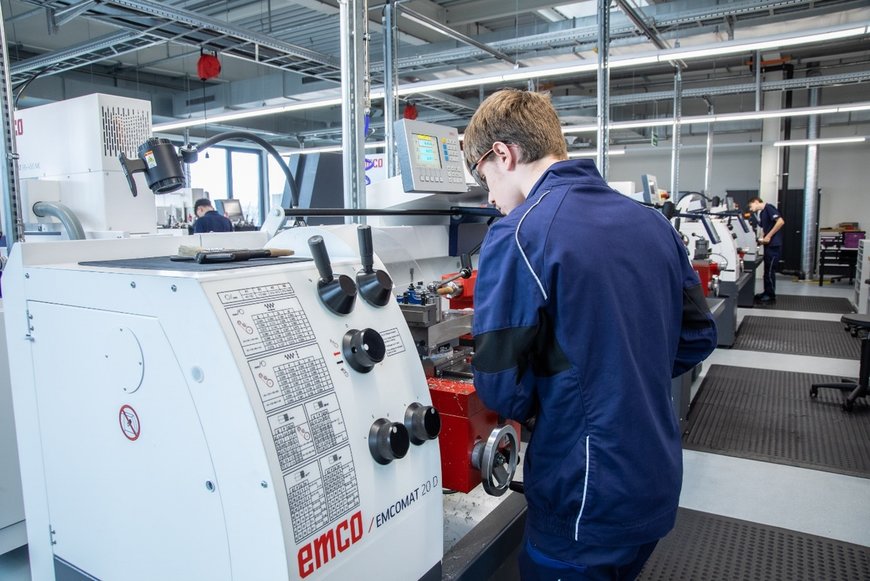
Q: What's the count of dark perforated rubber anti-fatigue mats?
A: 4